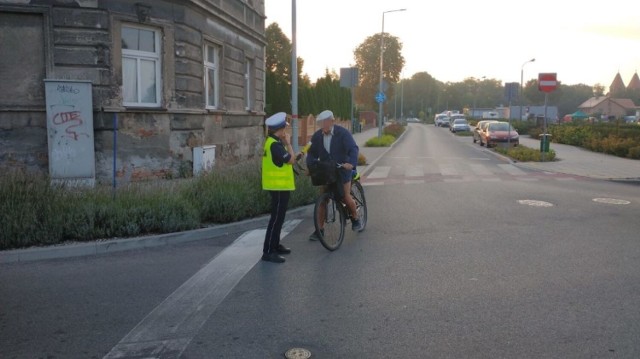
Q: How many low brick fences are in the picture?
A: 1